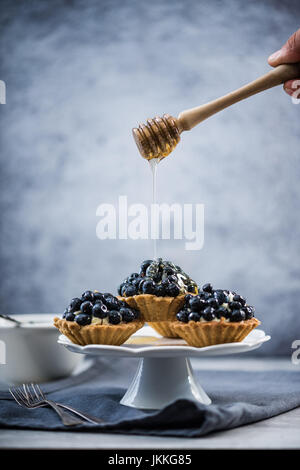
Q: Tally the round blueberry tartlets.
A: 3